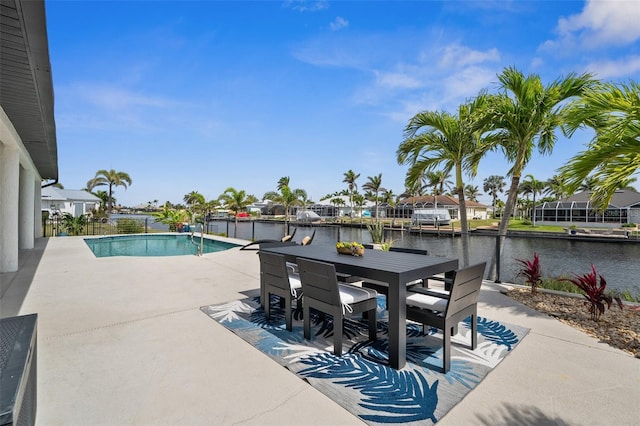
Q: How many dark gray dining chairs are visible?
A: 6